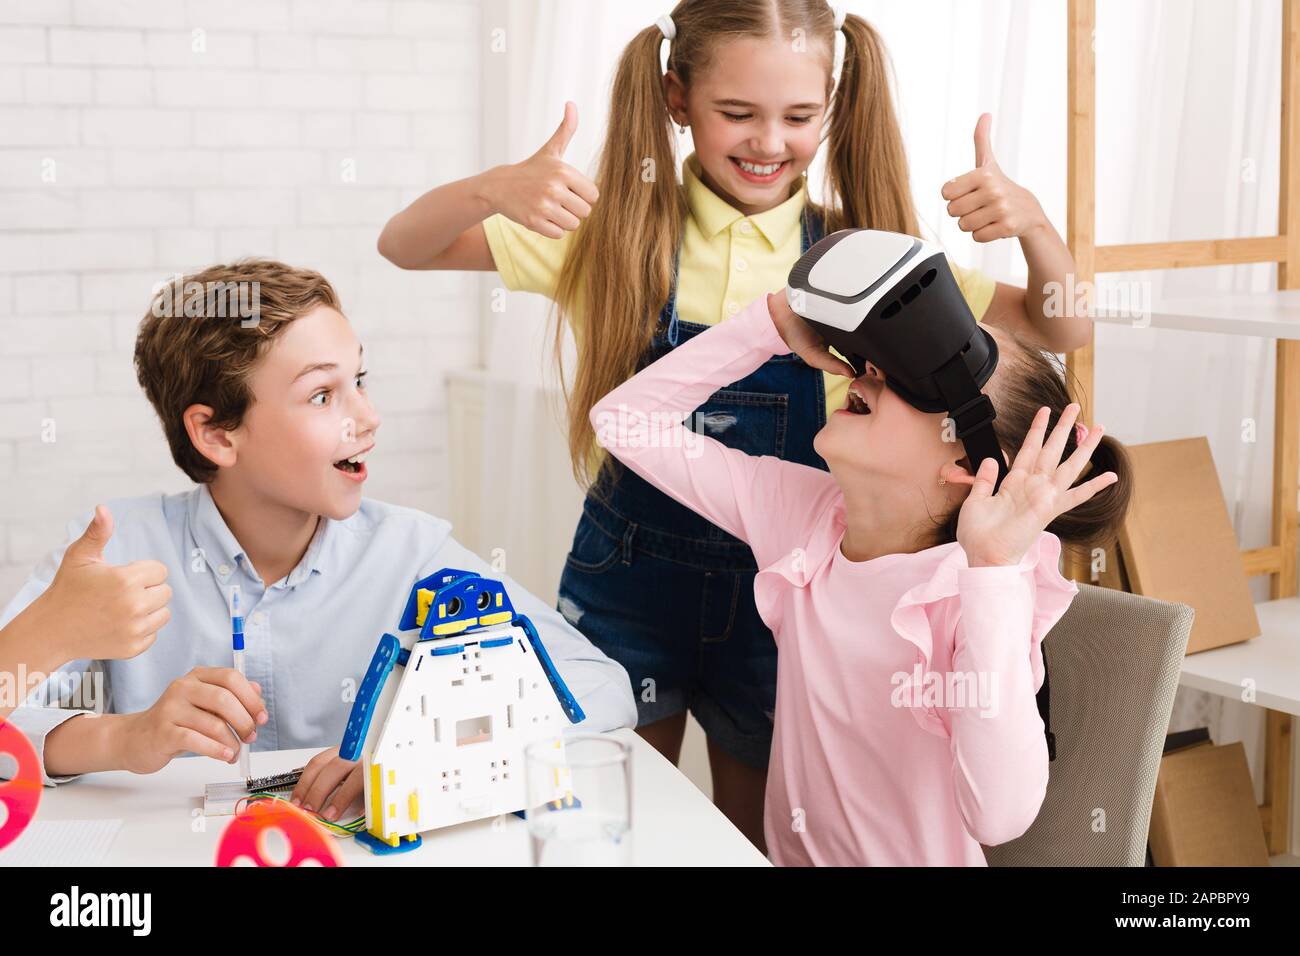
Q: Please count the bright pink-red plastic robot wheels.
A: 2